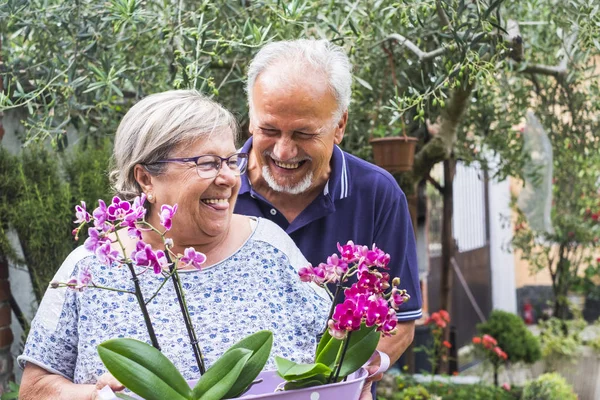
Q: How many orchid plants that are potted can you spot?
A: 2